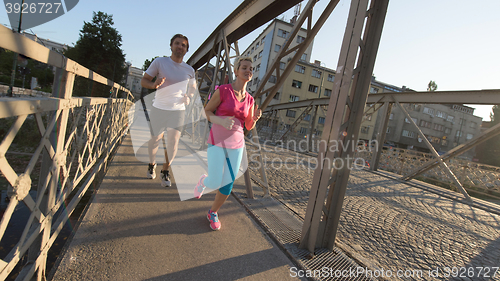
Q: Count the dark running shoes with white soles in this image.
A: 2